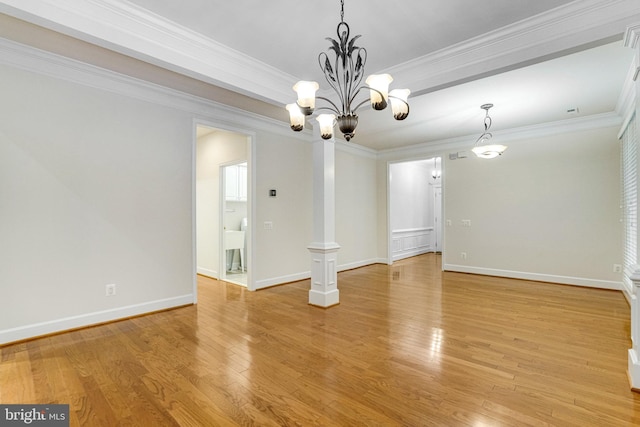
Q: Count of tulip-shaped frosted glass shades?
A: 5